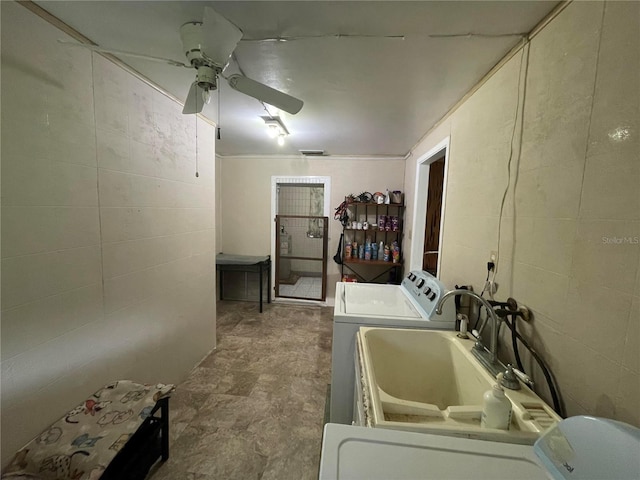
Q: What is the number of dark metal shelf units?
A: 1